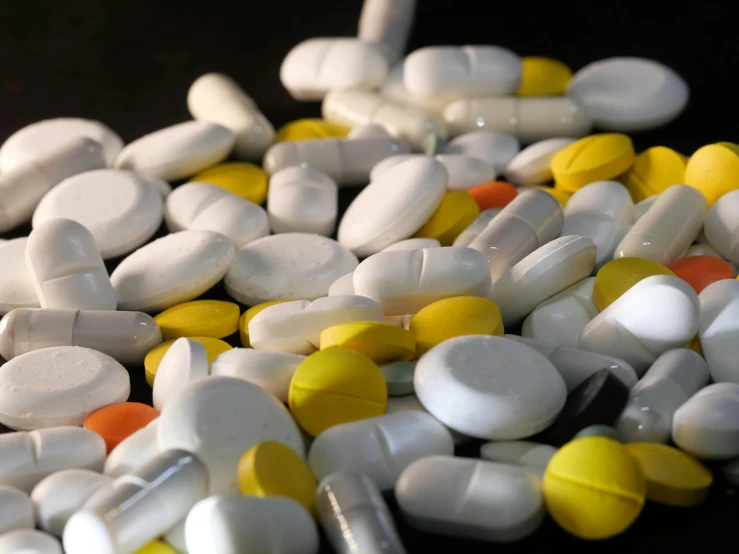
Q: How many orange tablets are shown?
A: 3